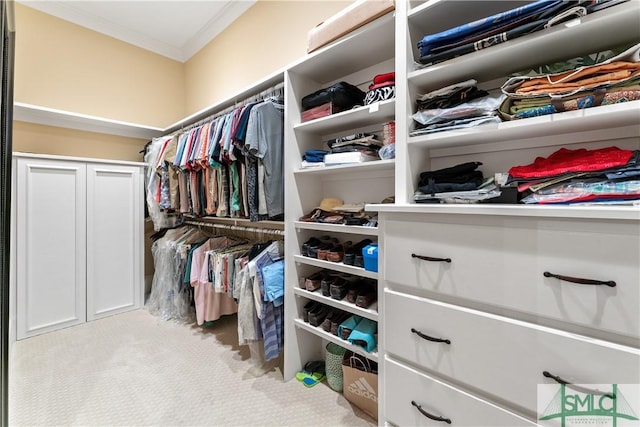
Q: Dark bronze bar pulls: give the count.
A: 5